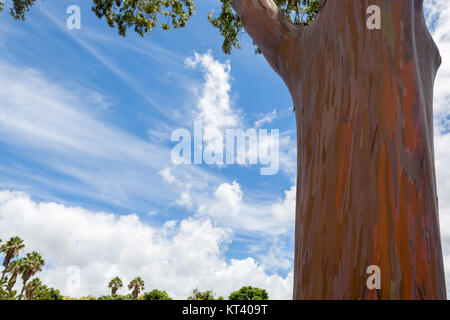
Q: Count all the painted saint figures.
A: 0